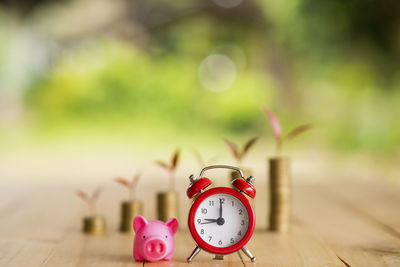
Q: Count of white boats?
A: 0